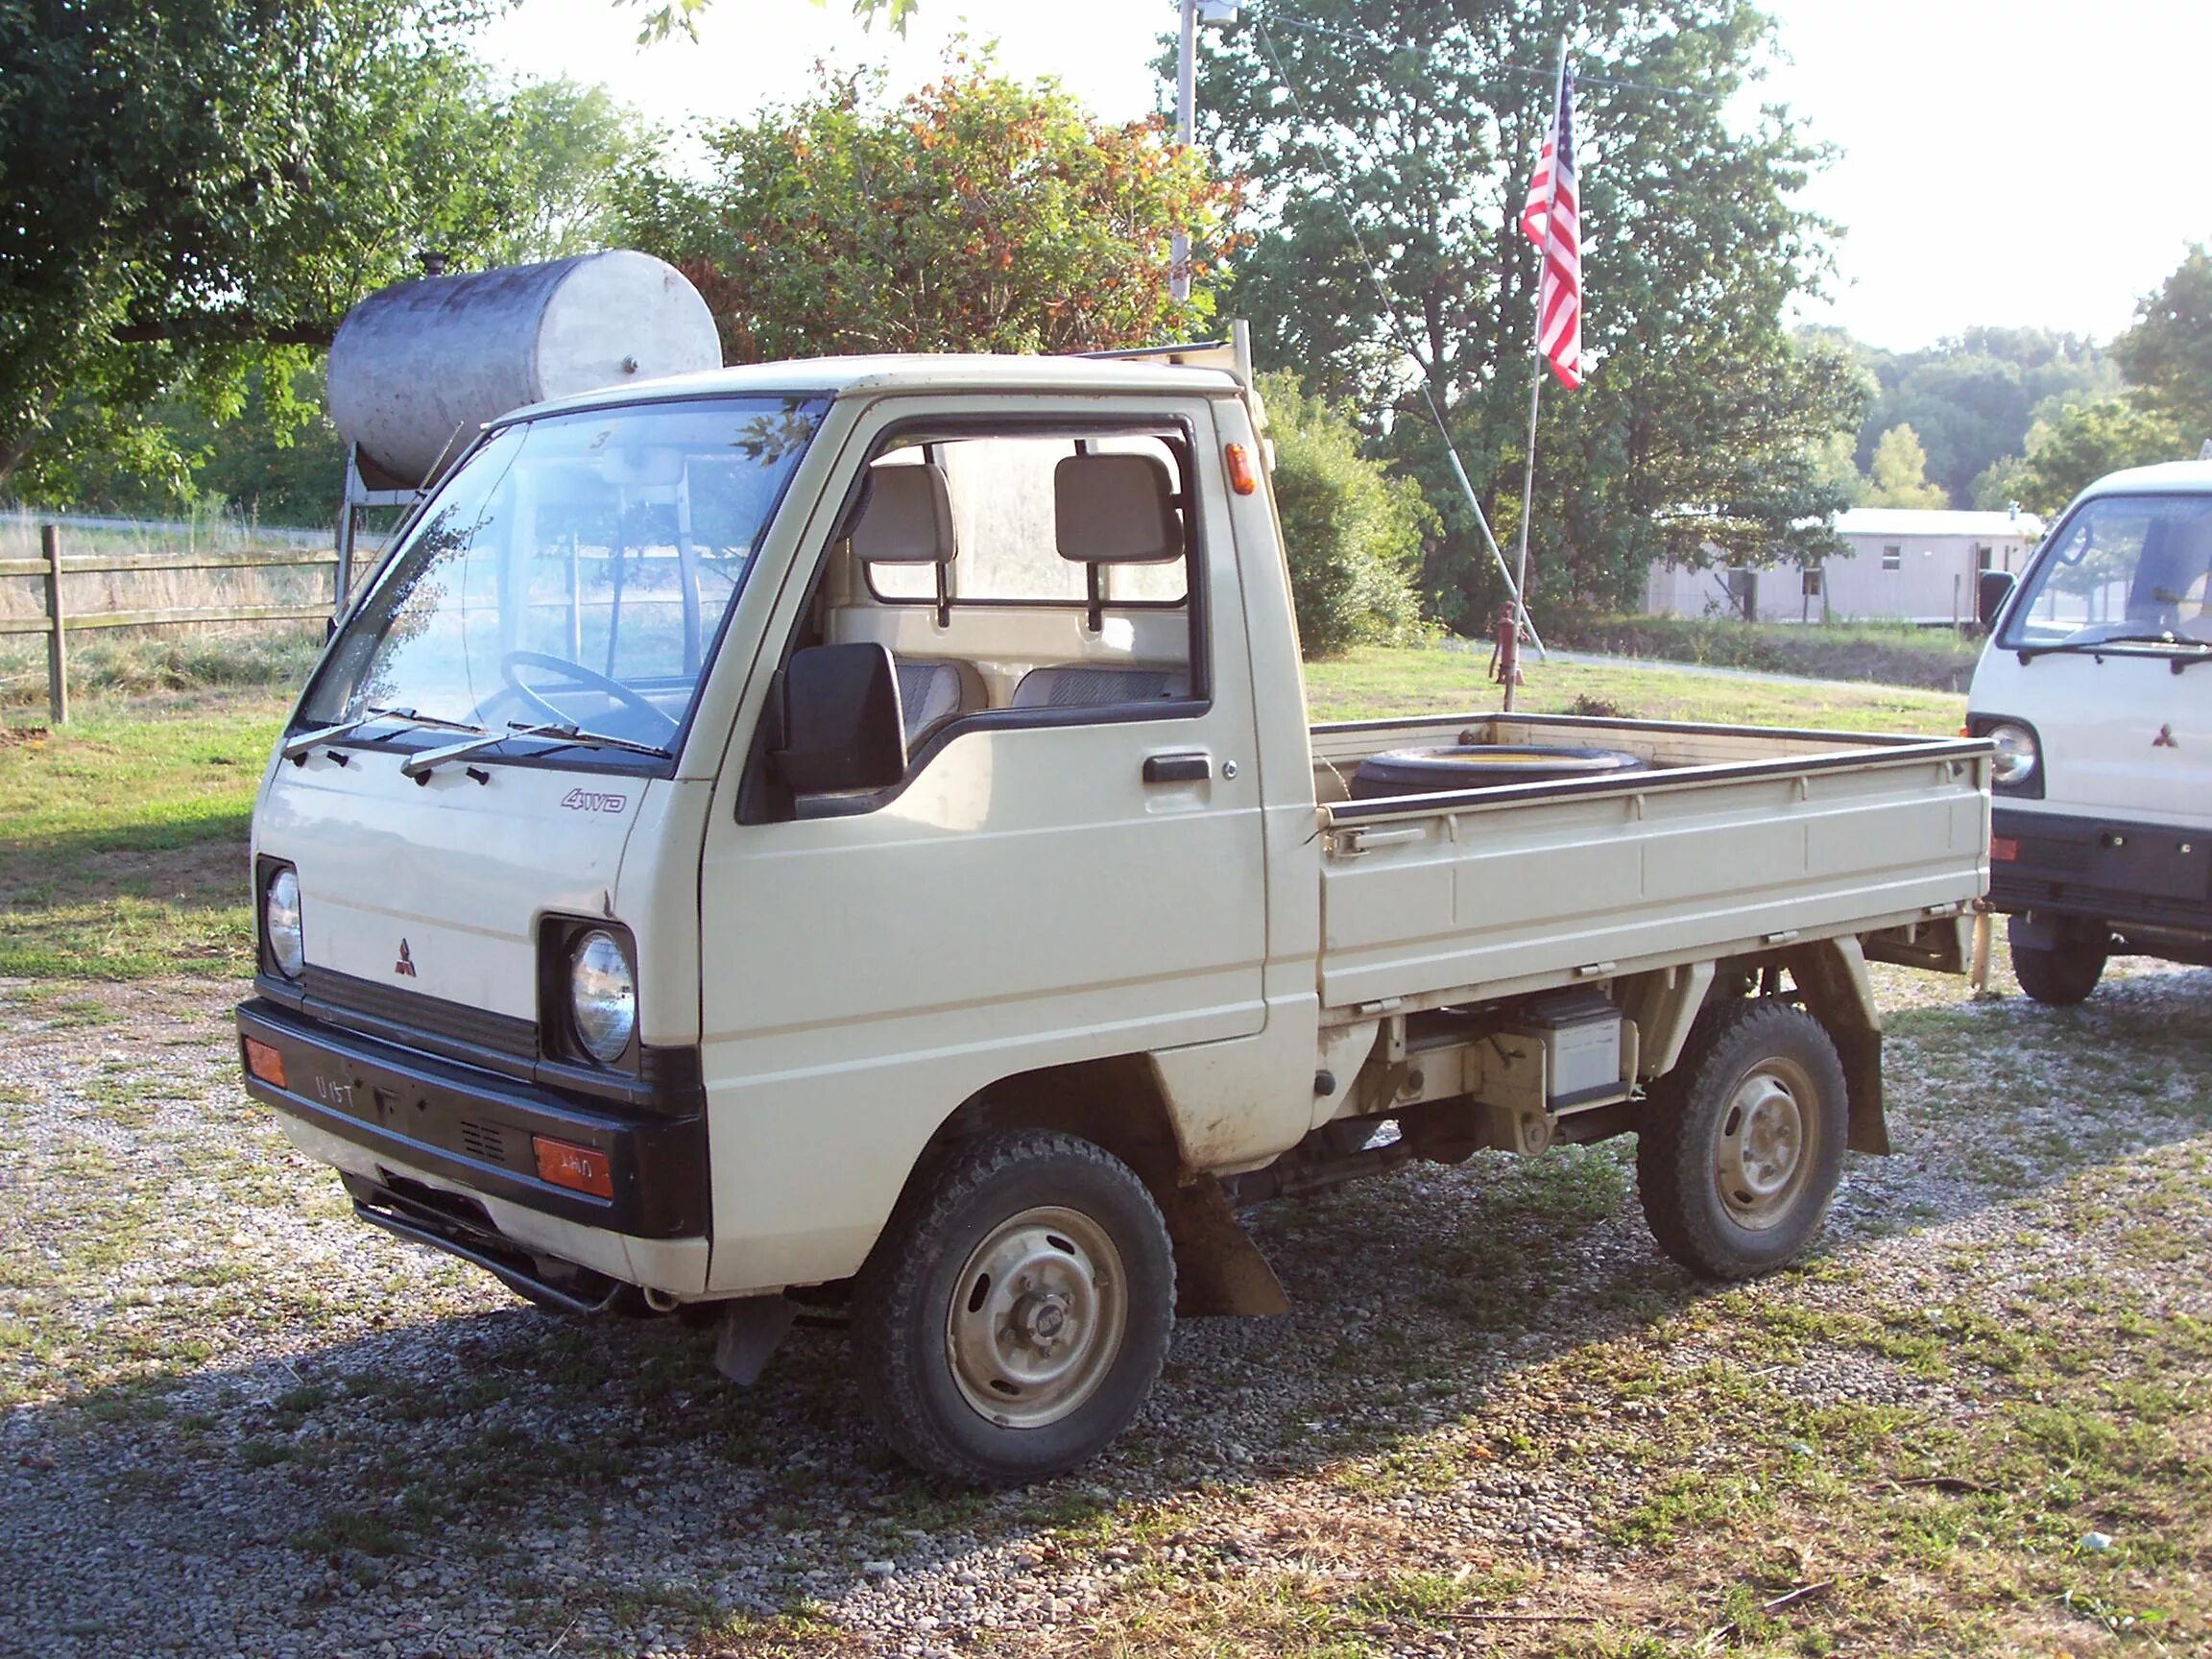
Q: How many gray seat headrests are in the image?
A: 2